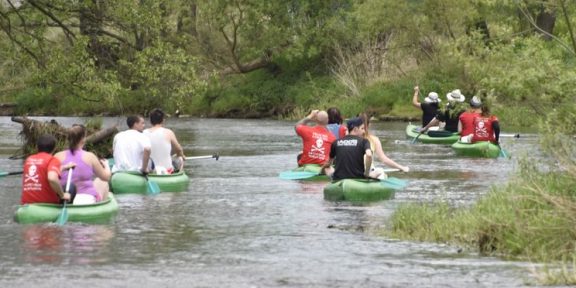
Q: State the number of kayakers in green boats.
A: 12